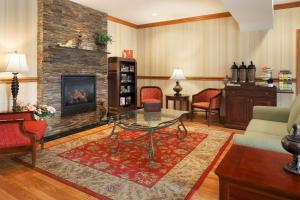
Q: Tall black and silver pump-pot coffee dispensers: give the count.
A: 3